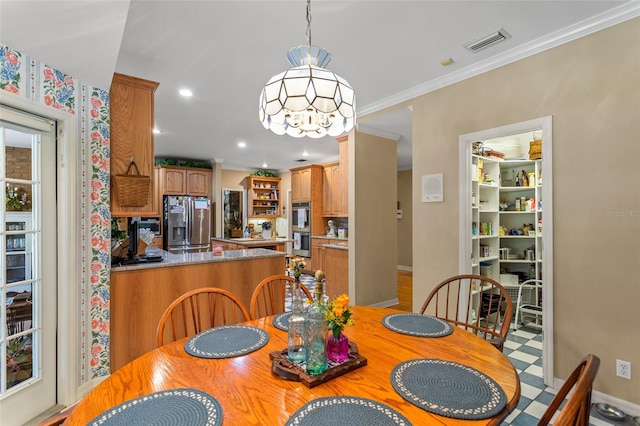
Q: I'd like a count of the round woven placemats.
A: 6